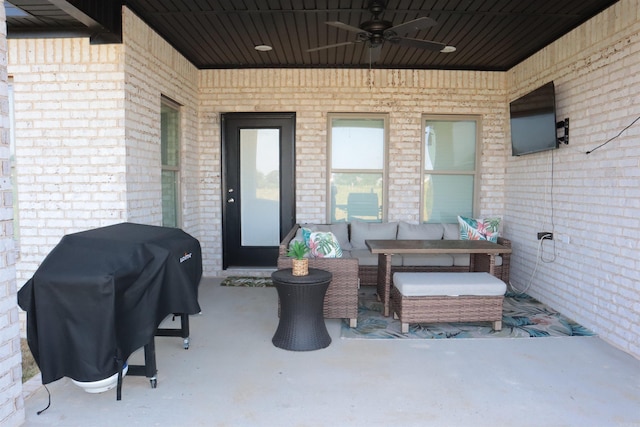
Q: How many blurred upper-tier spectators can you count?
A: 0